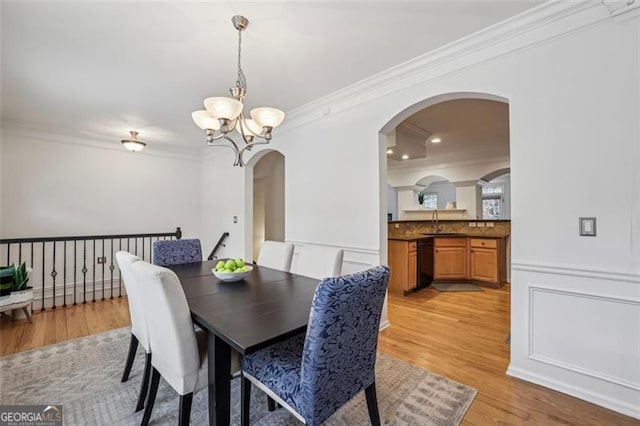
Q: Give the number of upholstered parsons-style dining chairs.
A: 6